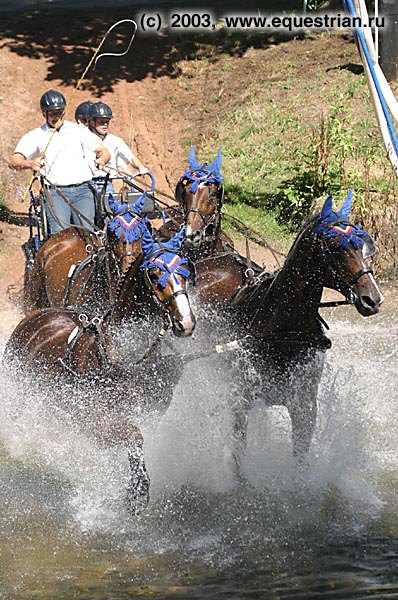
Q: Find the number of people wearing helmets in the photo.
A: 3